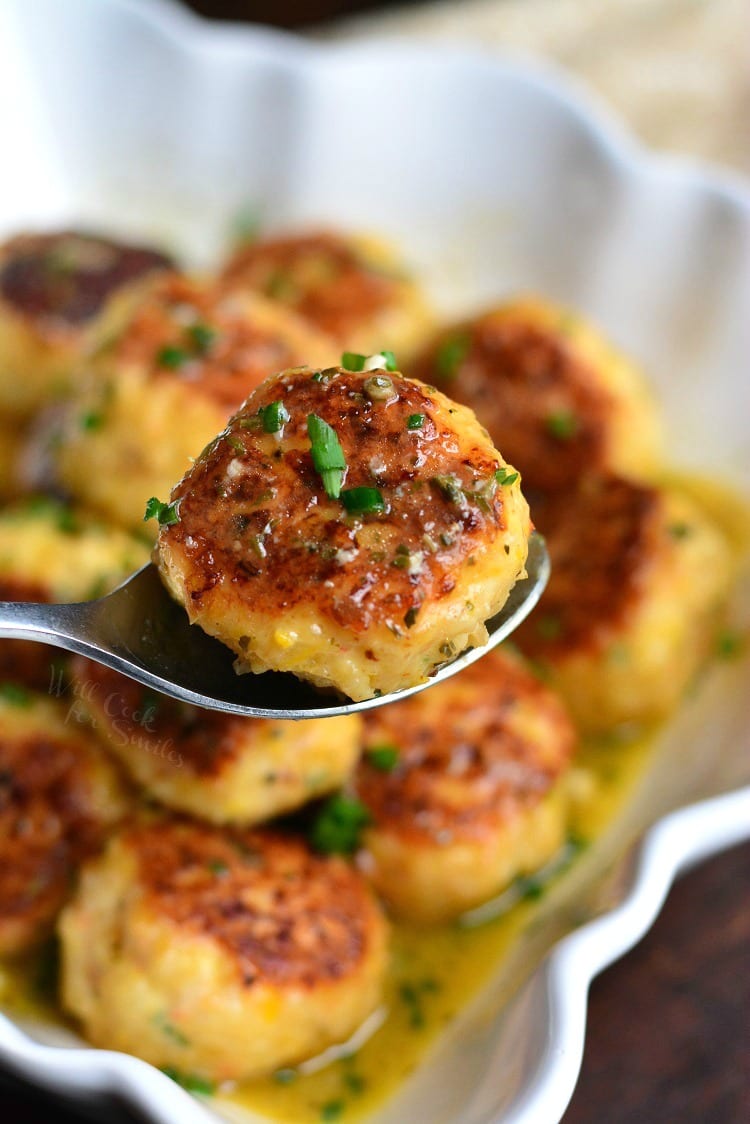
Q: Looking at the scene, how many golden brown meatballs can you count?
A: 11